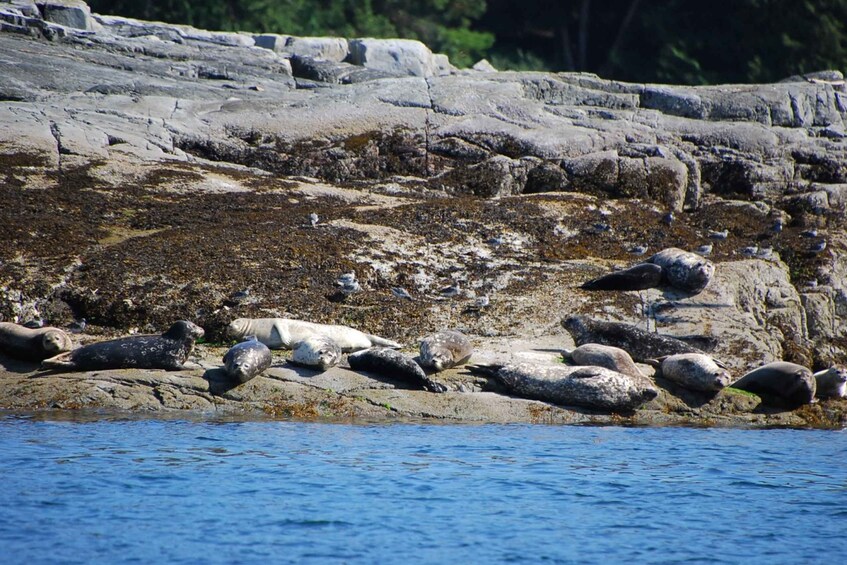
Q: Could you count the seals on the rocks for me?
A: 15